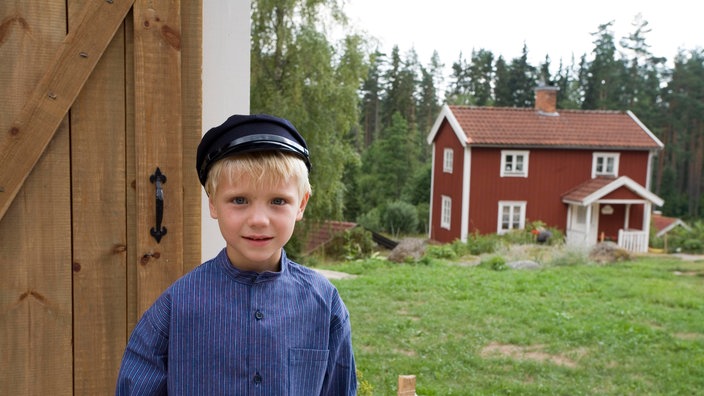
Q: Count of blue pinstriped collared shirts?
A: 1